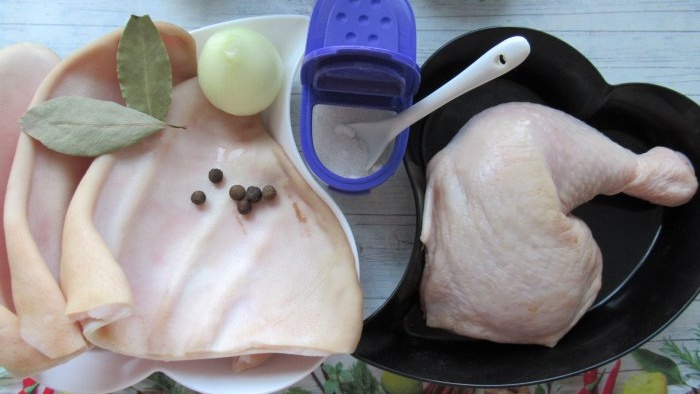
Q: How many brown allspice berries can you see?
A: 6